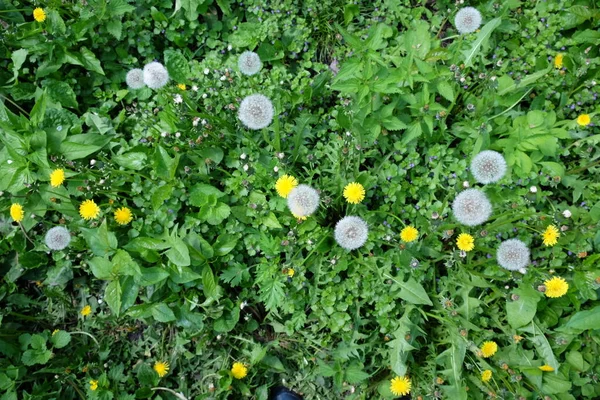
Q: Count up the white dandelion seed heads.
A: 11